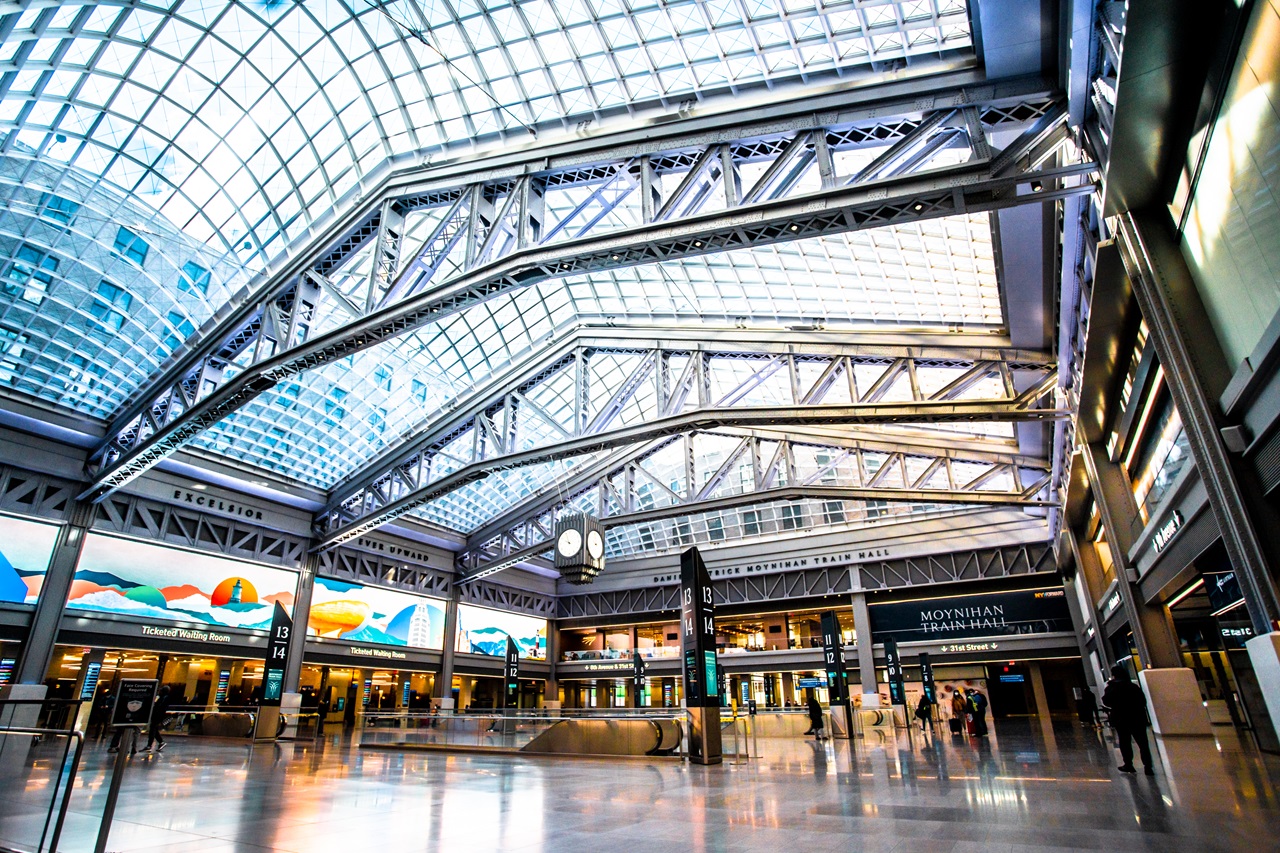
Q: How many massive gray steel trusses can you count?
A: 3